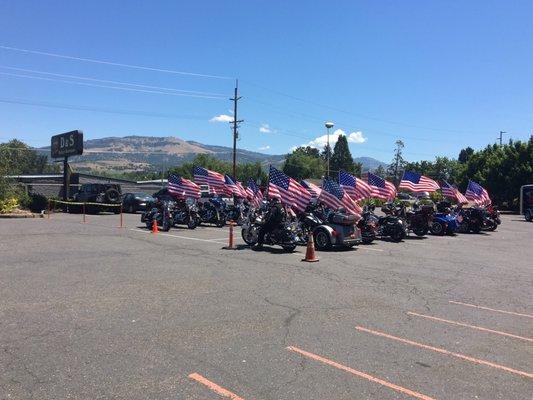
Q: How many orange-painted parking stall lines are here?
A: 5